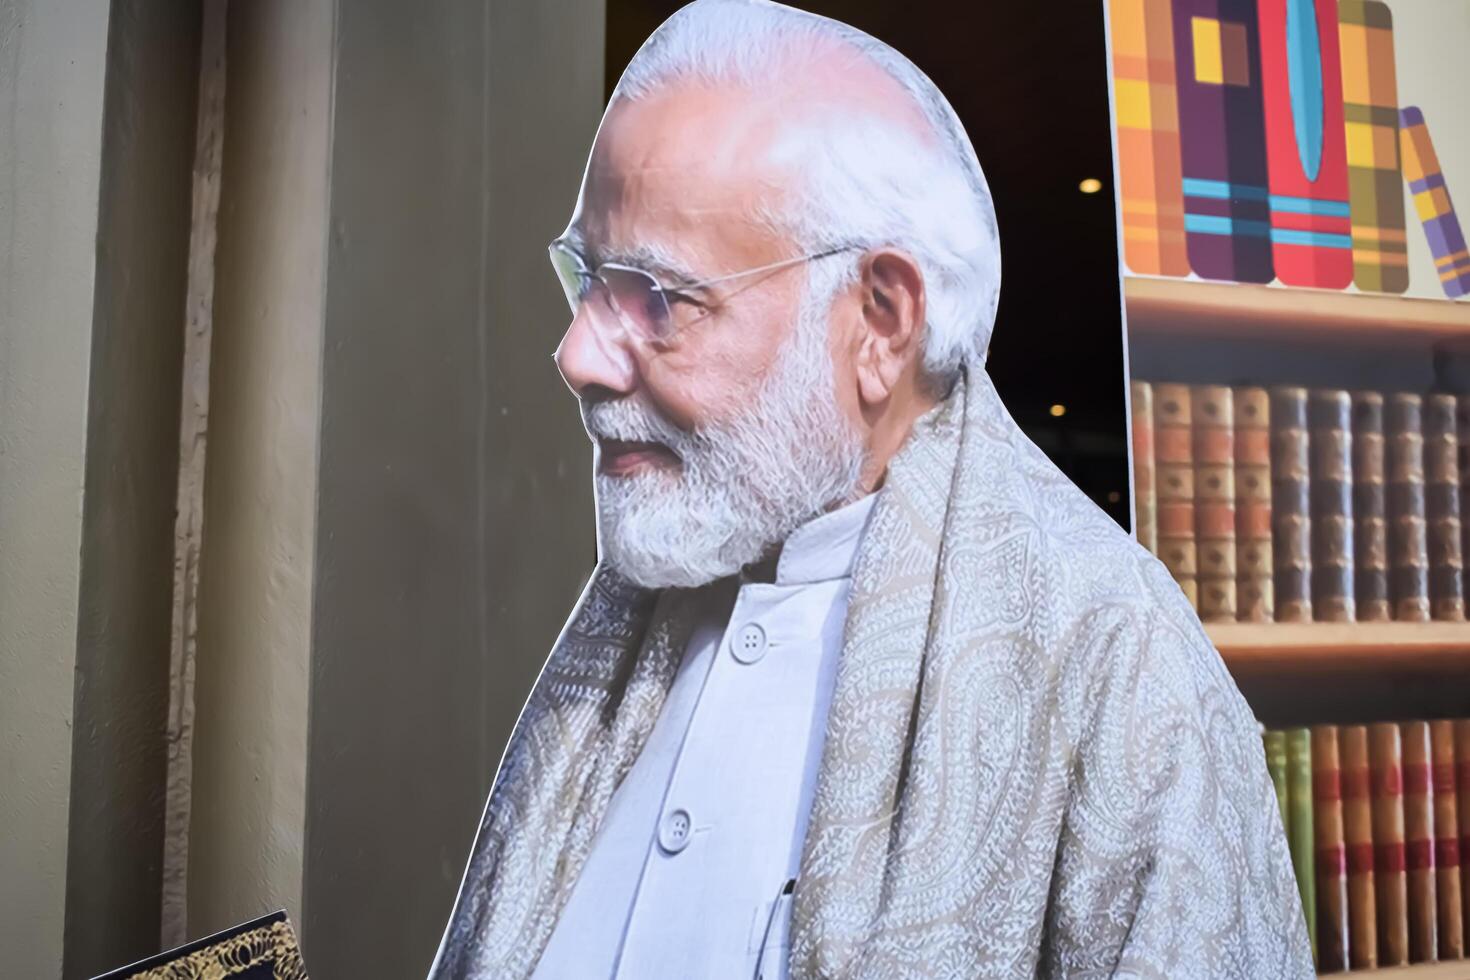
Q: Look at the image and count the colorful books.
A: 5